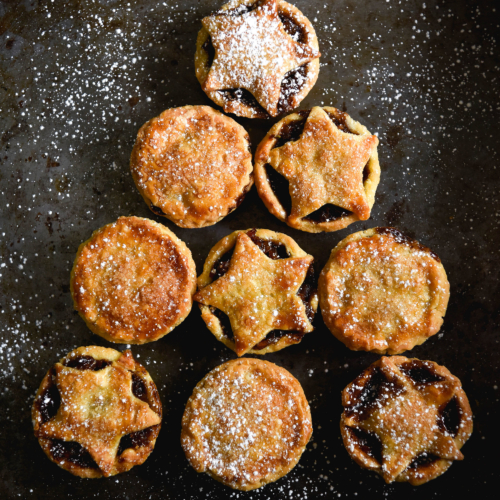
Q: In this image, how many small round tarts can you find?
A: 9